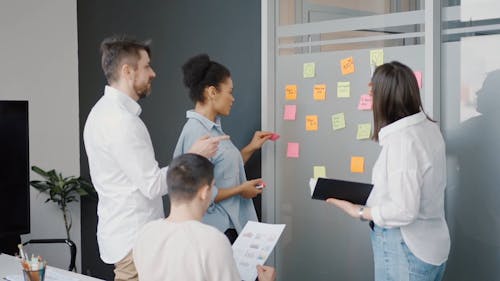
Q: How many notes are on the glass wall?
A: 15